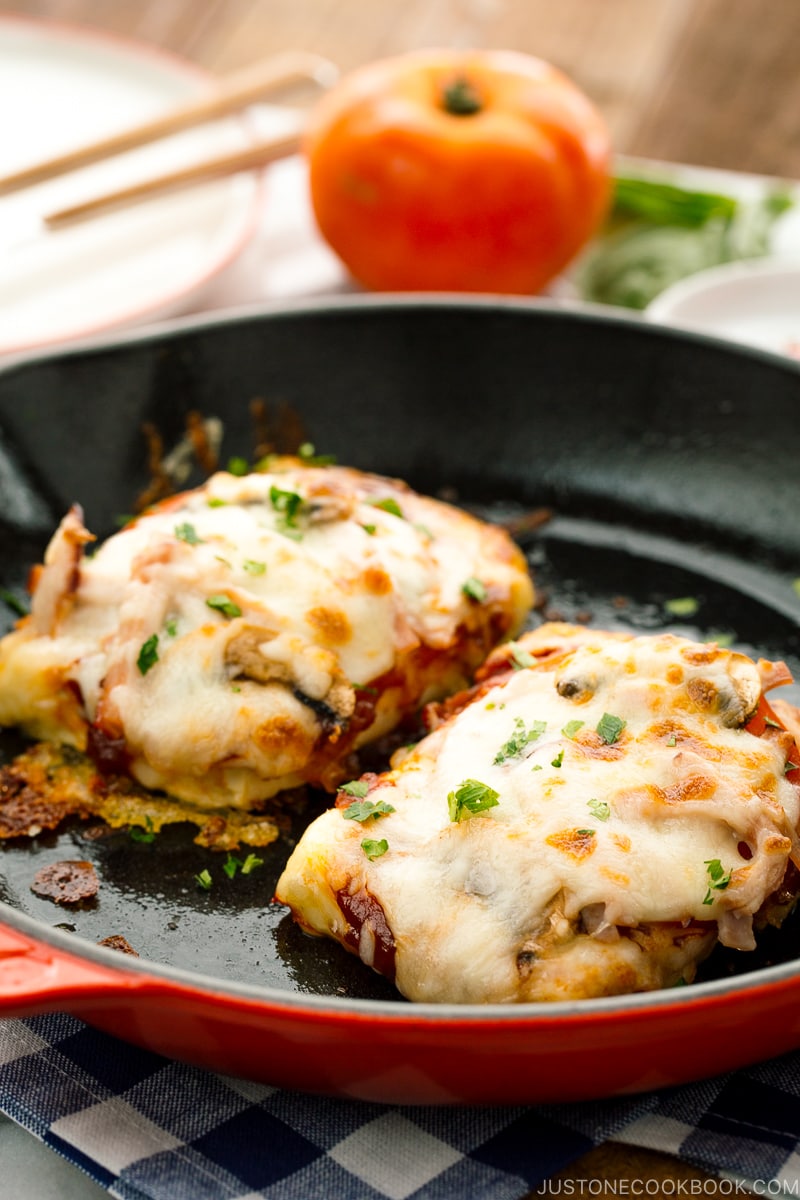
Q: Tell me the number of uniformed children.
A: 0